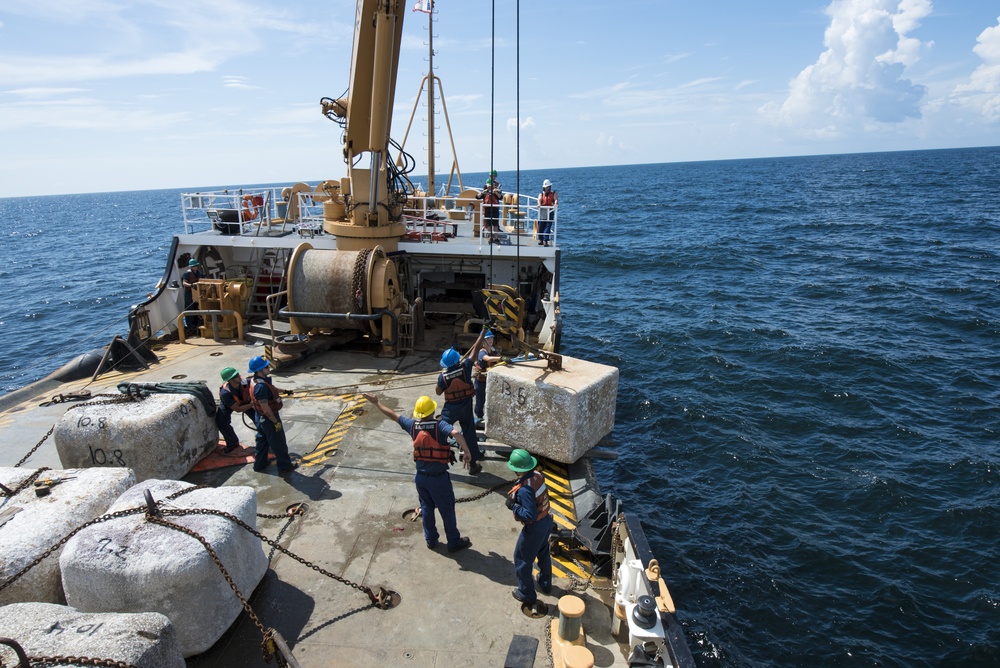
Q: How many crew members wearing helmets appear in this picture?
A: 10